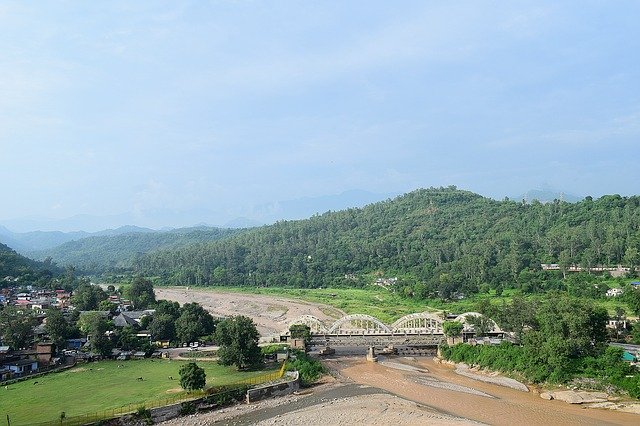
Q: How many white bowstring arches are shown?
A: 4